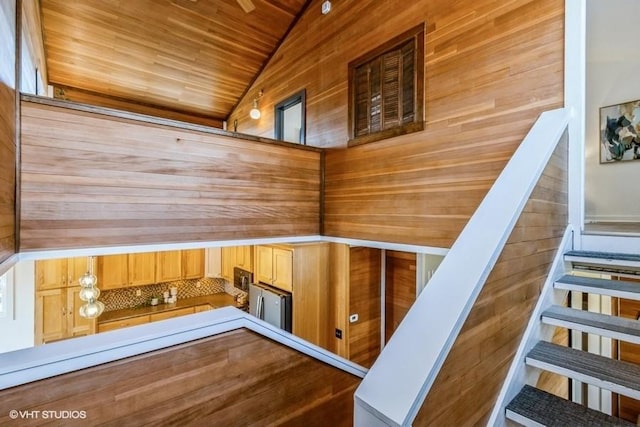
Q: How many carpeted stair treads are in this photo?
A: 5